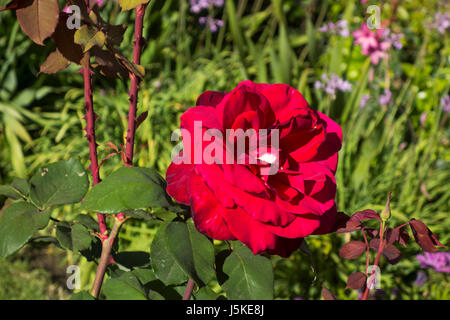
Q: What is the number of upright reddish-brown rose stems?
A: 2